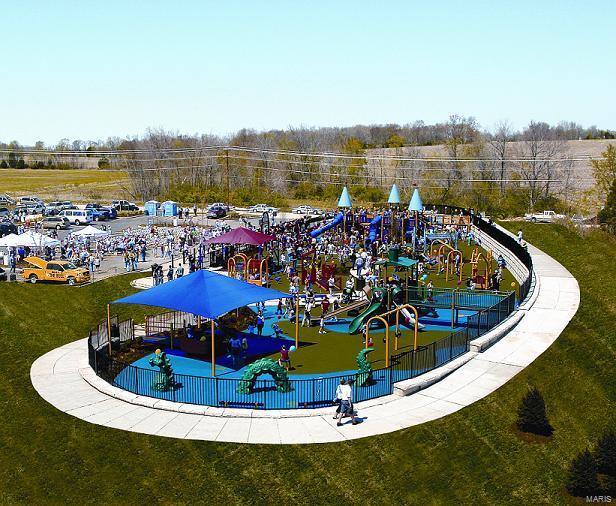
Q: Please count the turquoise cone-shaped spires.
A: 3